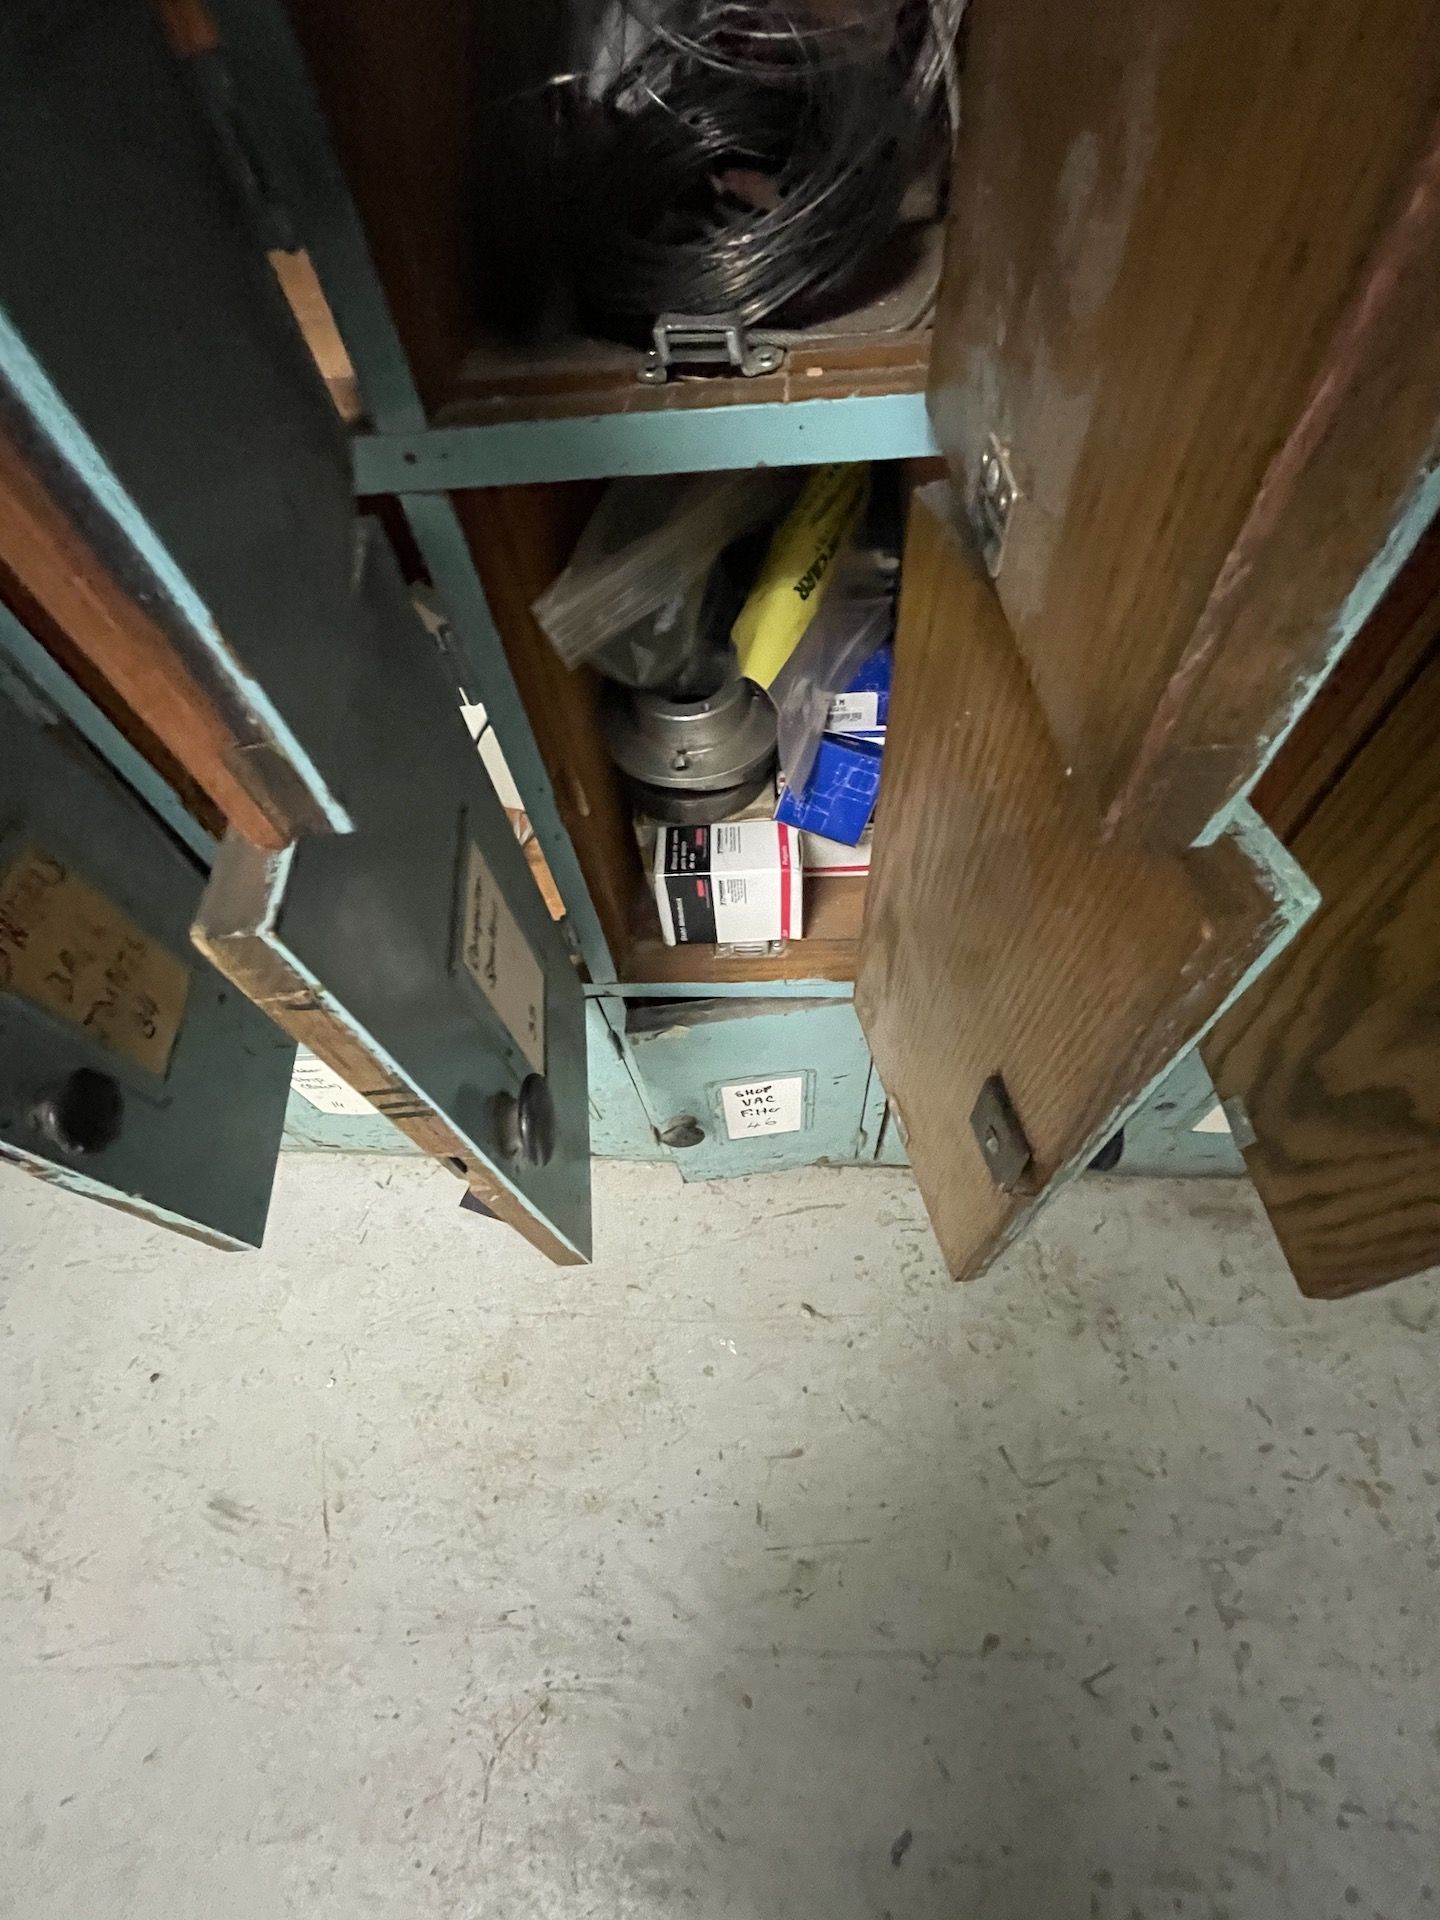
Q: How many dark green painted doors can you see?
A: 3